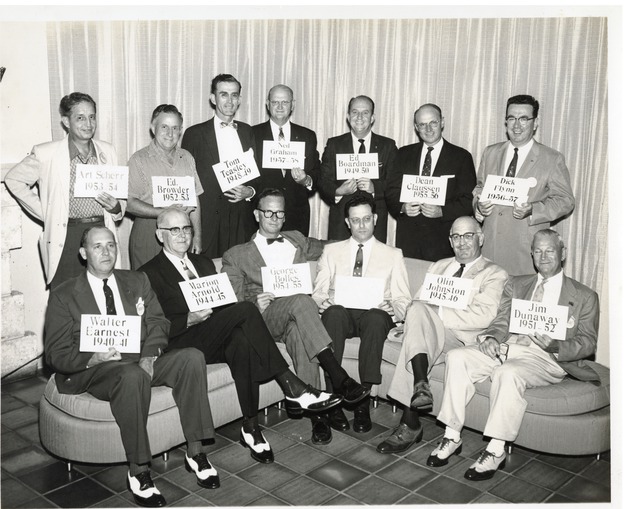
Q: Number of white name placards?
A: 13